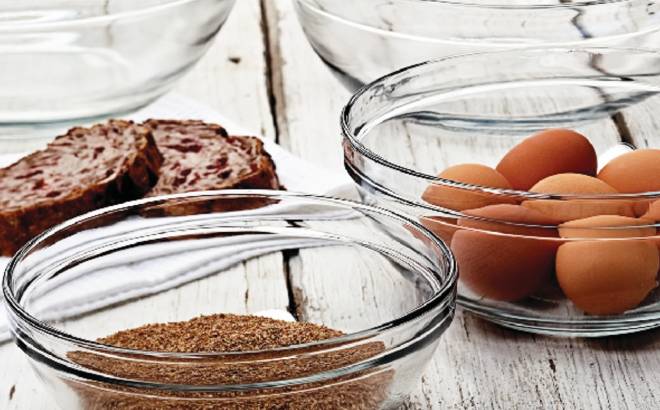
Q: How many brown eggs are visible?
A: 7